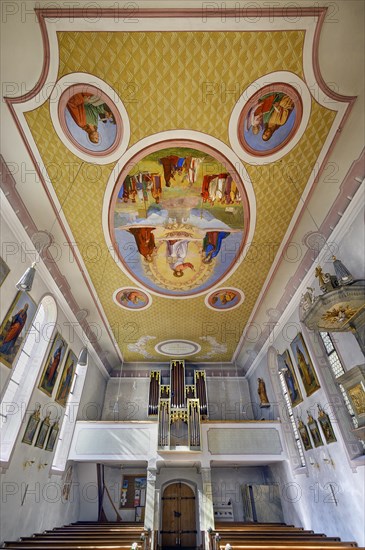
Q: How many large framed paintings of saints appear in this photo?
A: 5